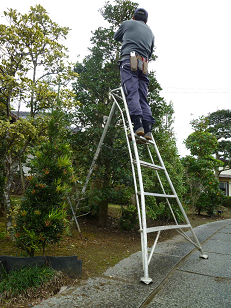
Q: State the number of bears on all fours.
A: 0